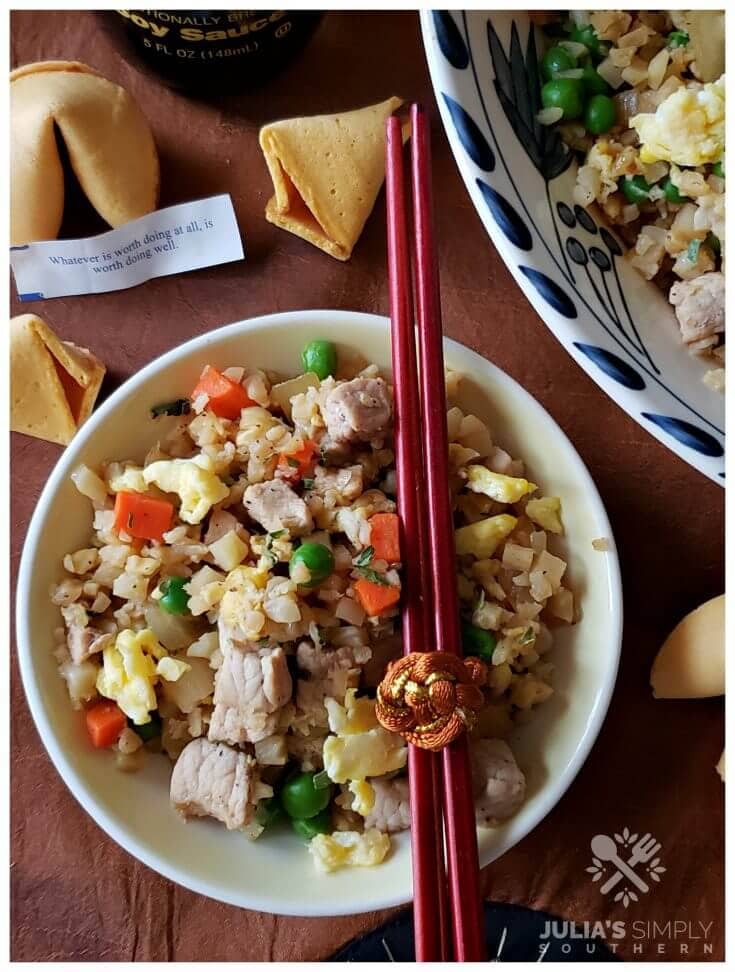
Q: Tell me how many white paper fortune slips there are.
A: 1